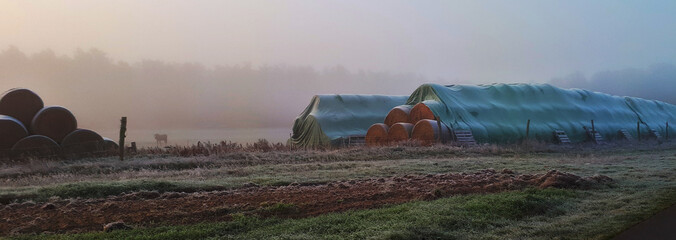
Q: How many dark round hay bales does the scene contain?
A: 6